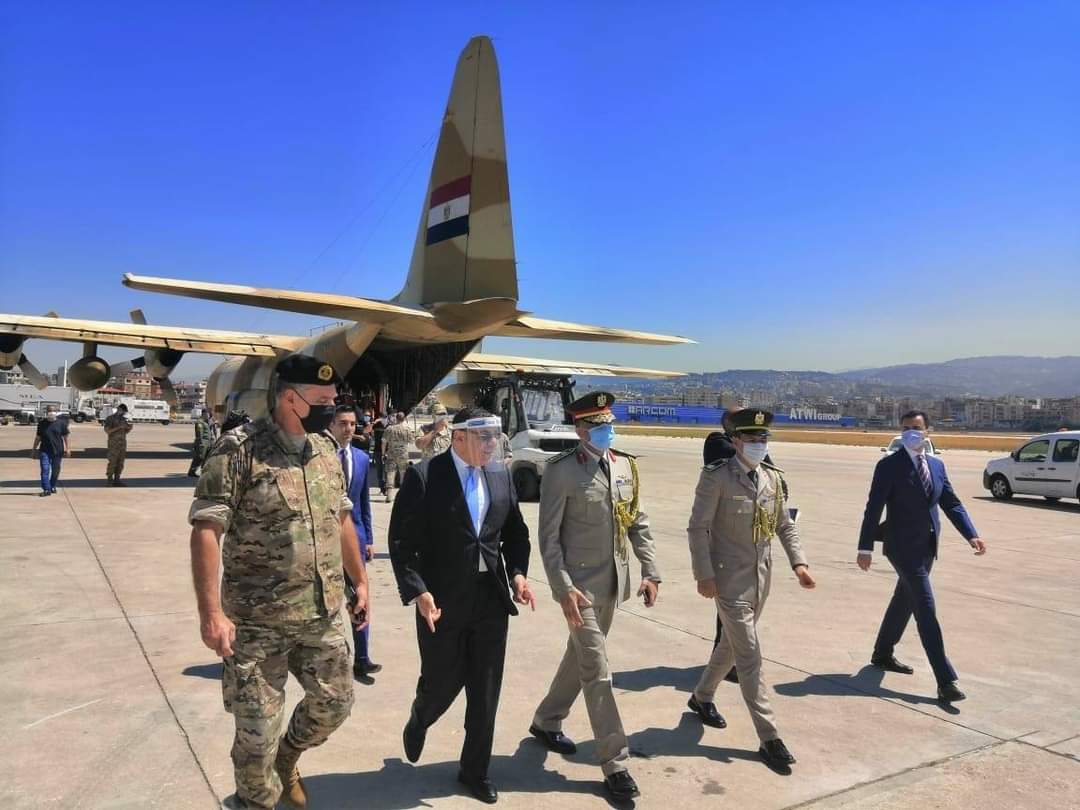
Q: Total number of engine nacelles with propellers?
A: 2